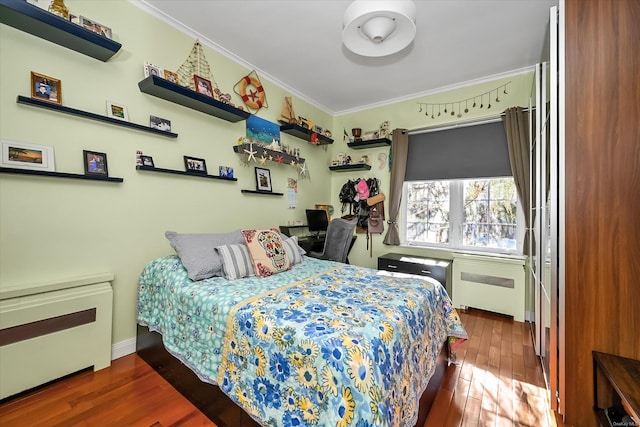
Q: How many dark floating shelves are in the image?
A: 10